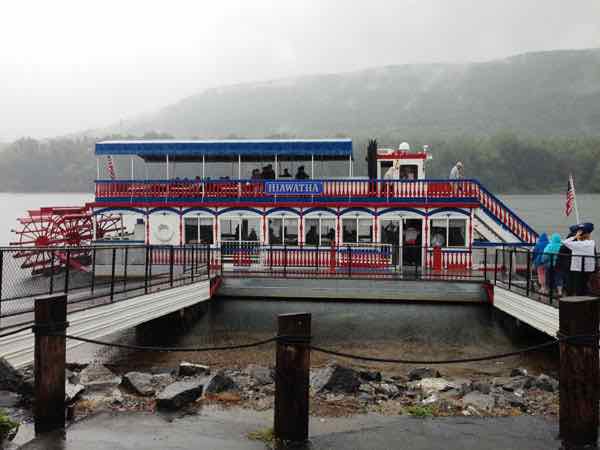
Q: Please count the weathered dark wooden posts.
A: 3